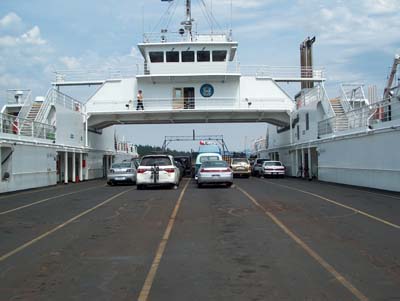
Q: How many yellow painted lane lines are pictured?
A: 5